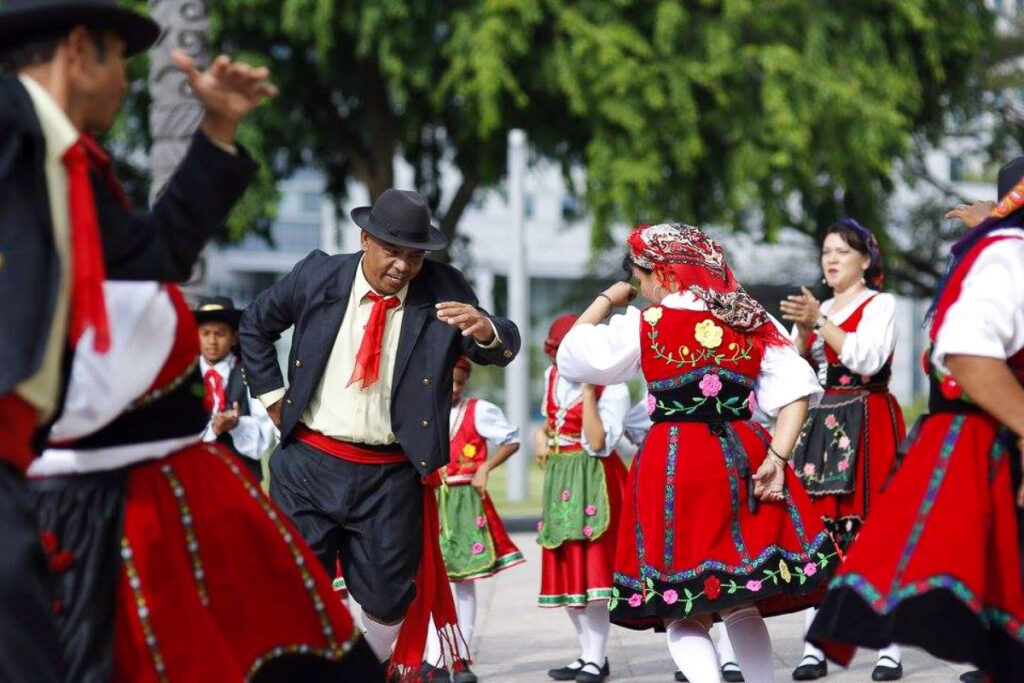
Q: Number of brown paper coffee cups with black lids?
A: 0